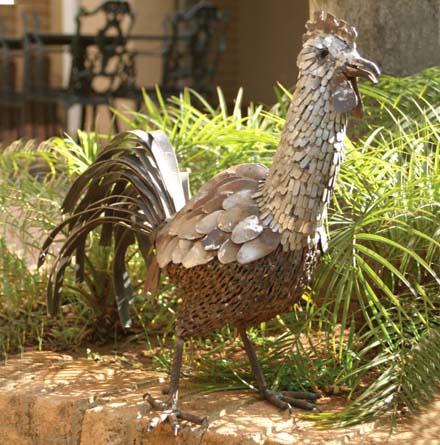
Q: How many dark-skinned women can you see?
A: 0